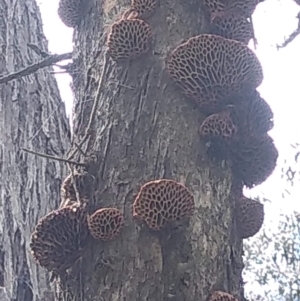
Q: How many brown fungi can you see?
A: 15